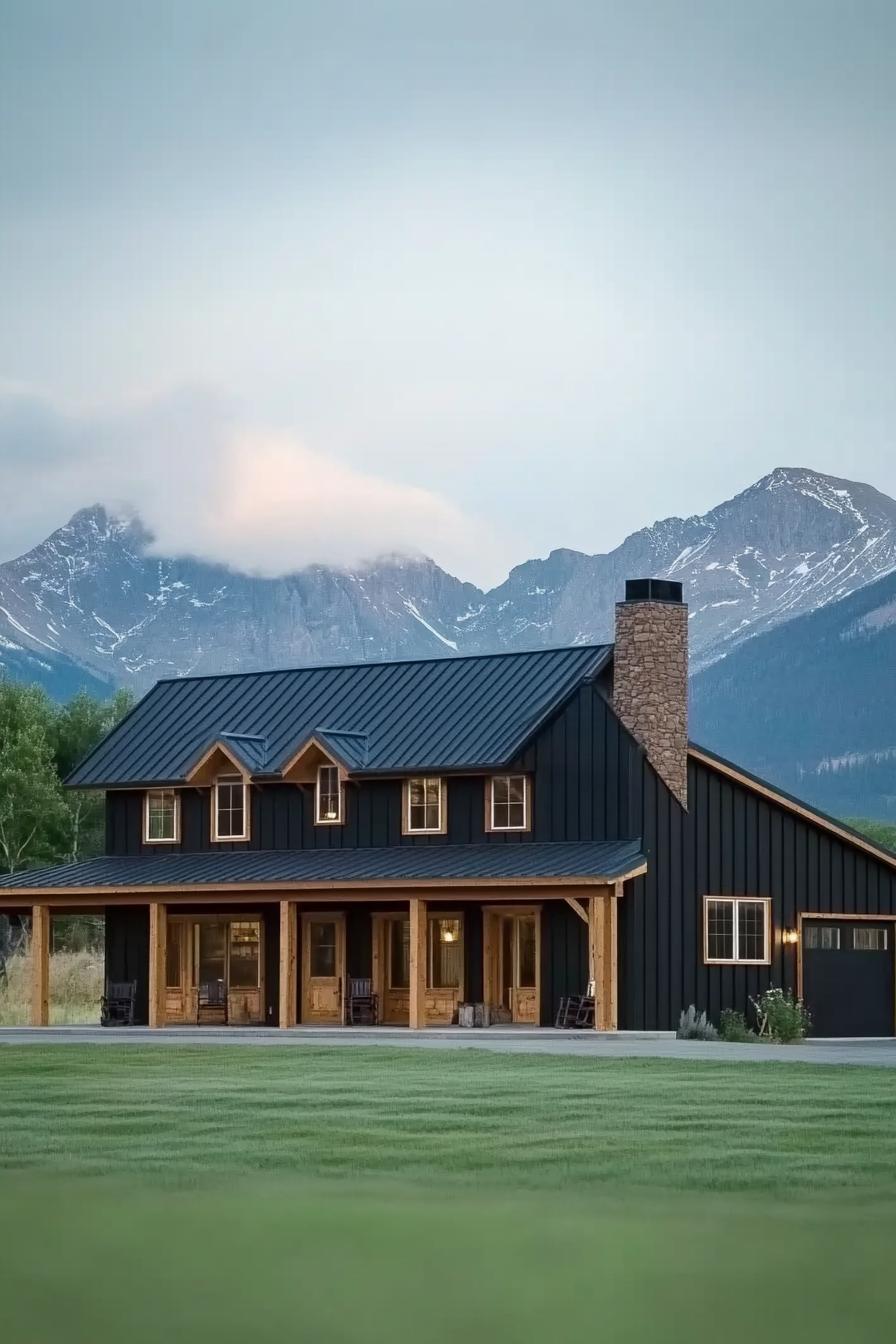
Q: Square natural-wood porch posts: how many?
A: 5